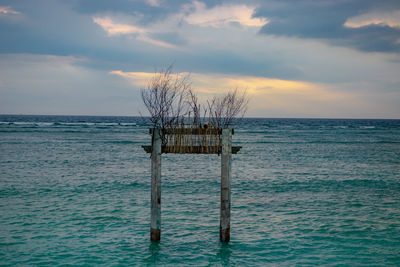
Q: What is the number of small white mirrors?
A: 0